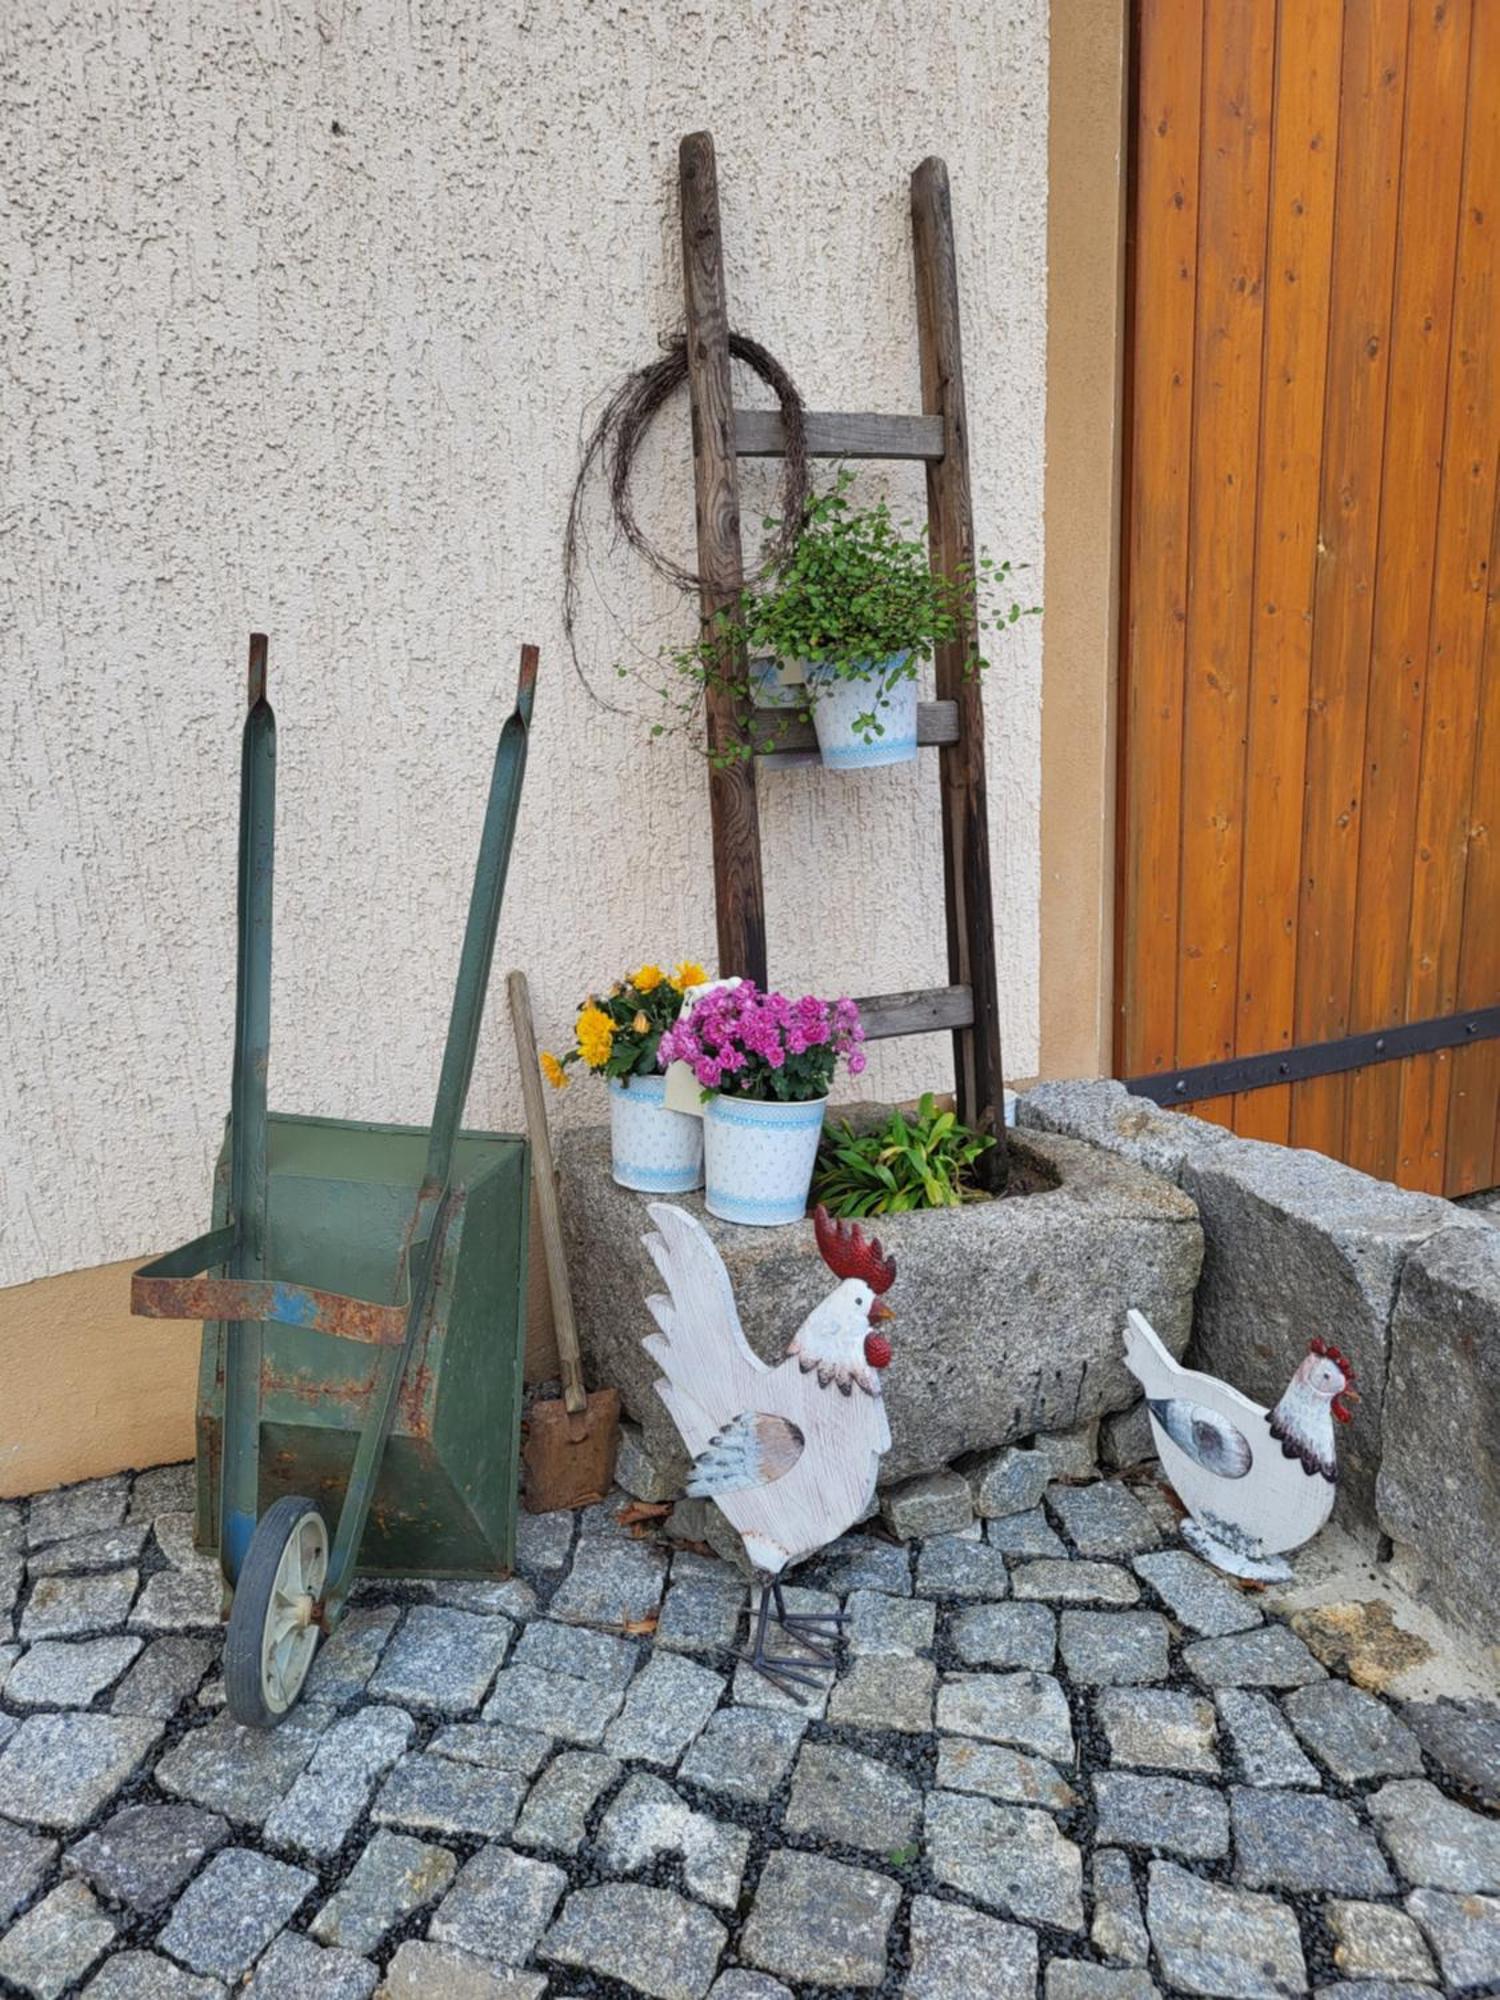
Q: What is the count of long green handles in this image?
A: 2